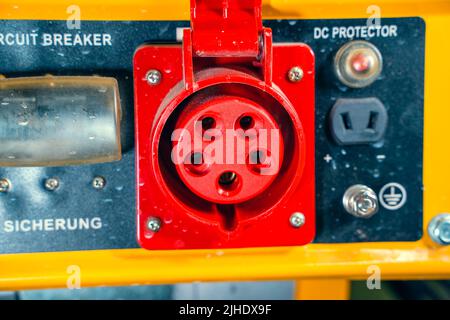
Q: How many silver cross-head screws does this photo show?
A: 7